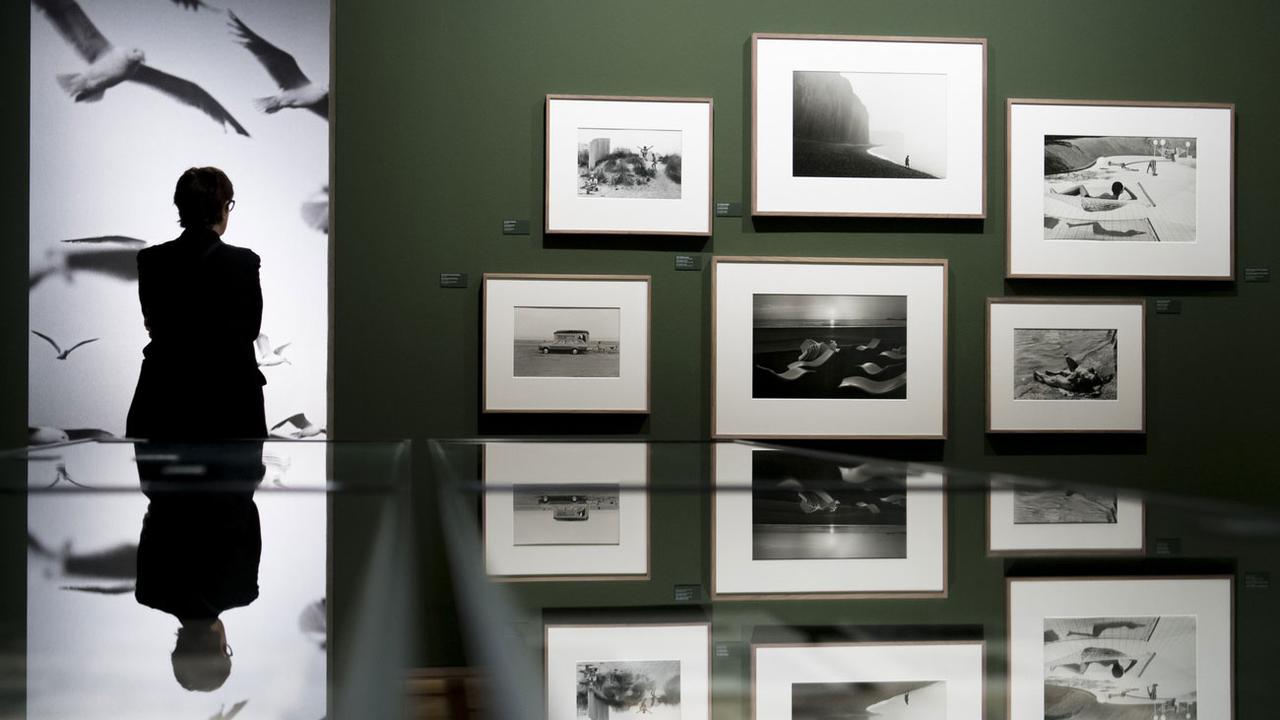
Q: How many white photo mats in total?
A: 6